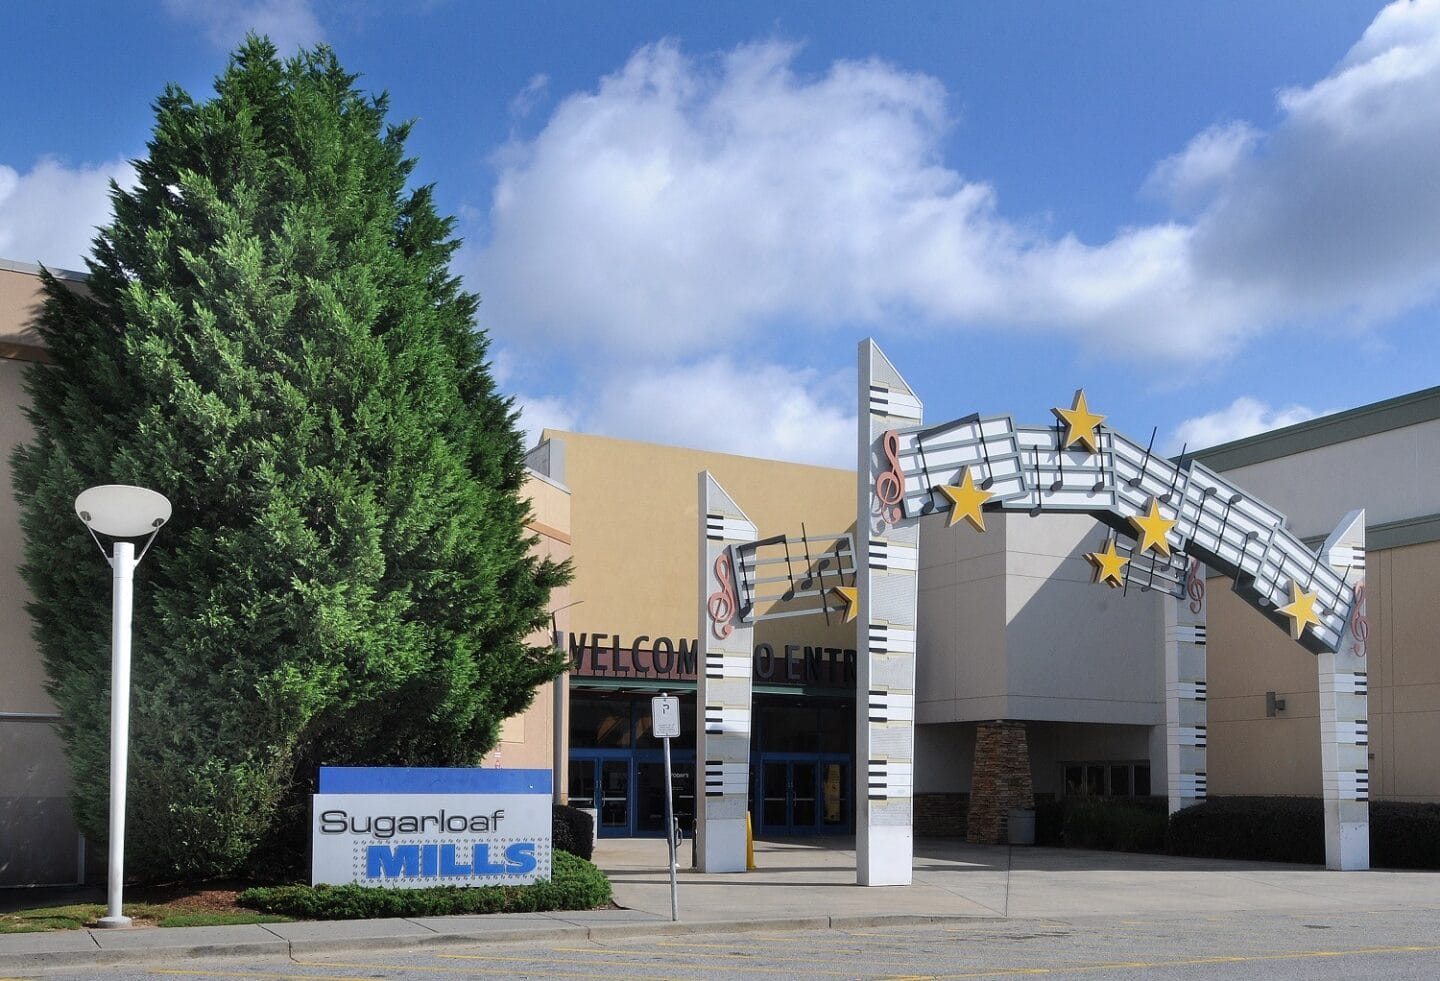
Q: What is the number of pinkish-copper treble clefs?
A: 4